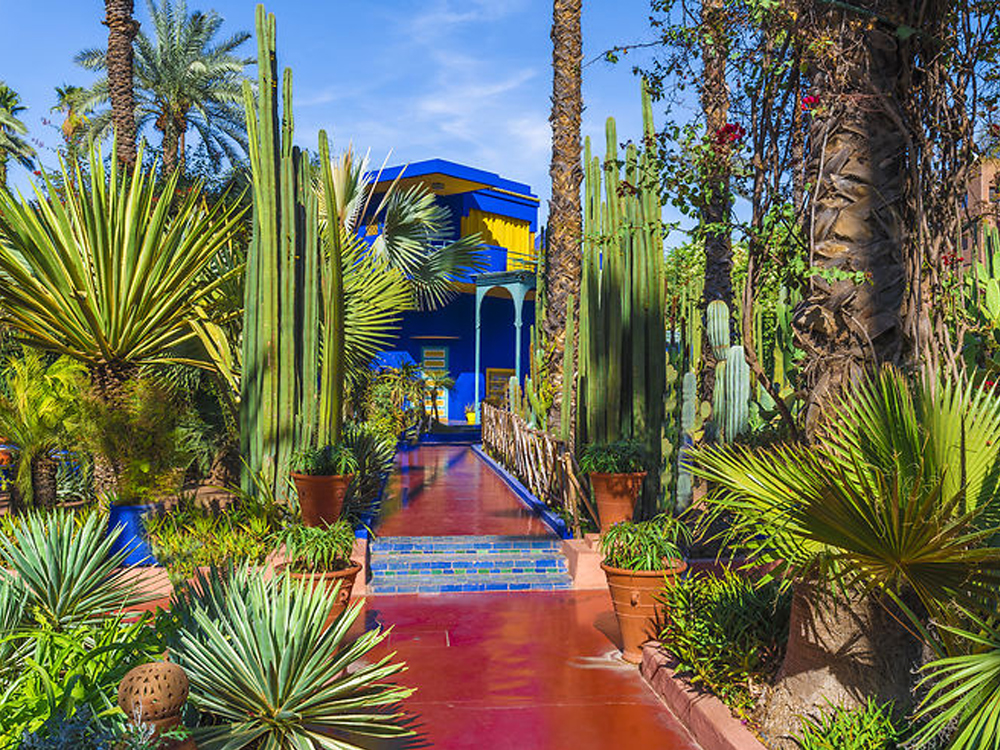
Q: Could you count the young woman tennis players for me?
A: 0